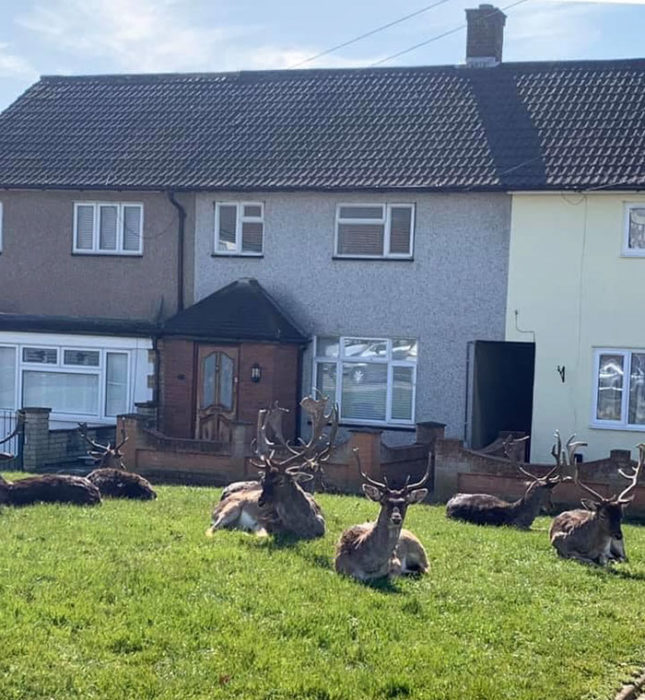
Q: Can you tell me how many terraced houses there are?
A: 3